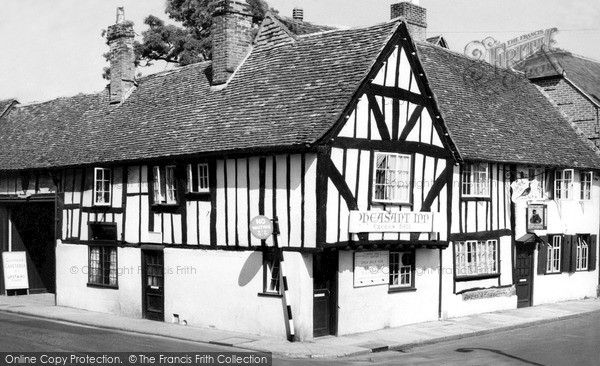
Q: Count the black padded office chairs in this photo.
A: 0